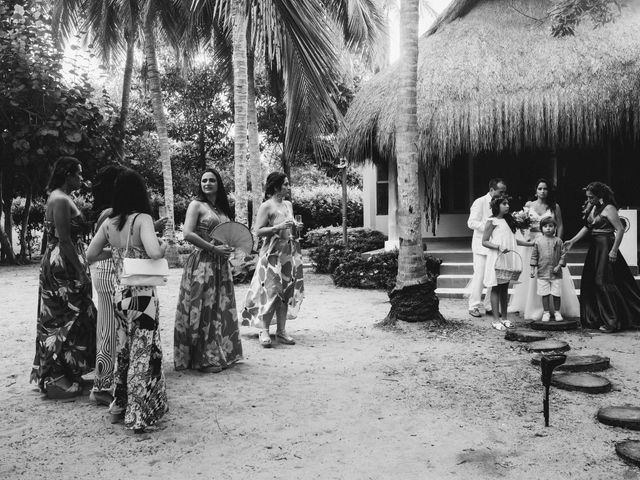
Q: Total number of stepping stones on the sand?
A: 7